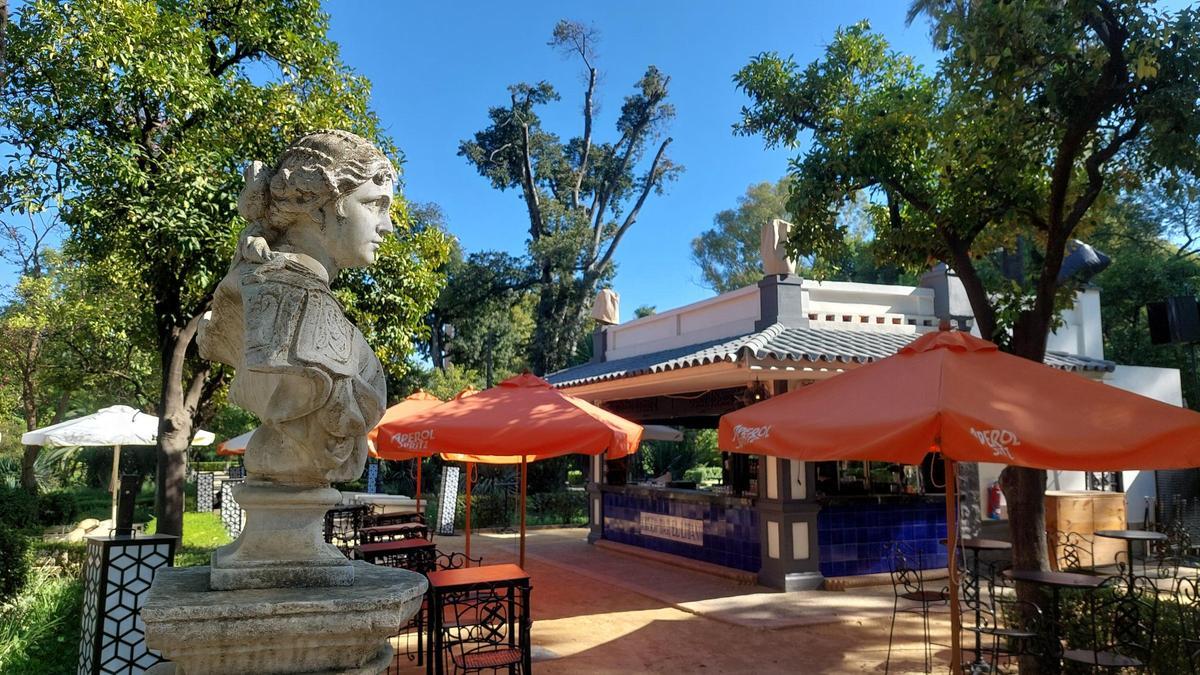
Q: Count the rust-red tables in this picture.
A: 4